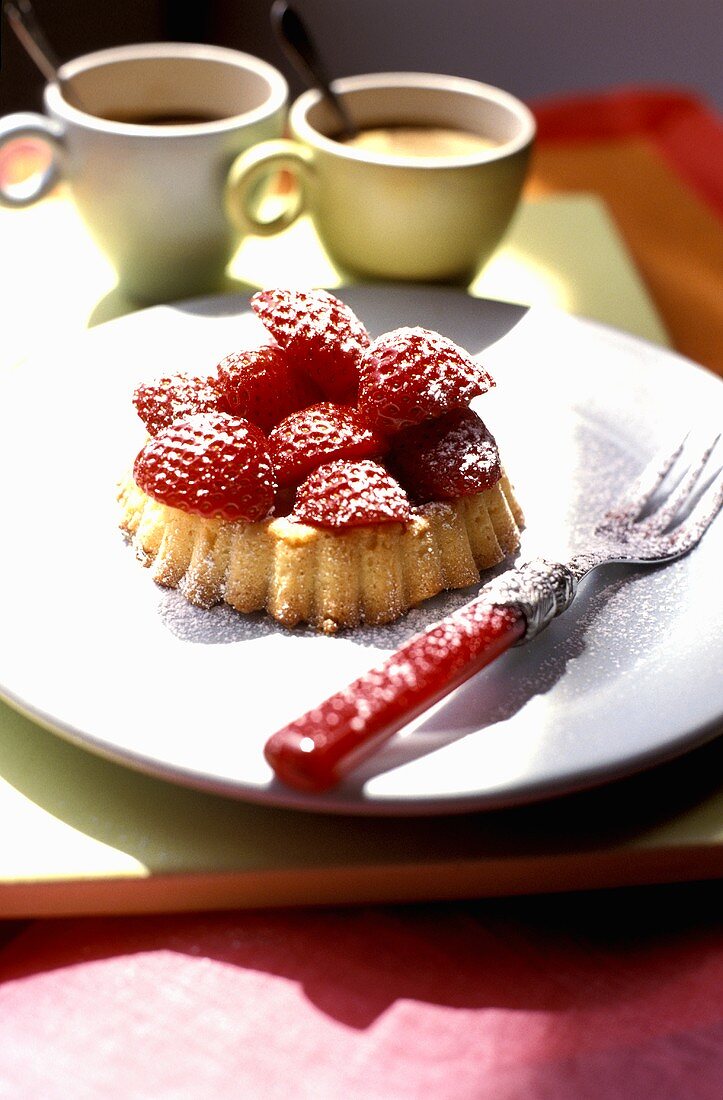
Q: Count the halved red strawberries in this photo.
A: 8